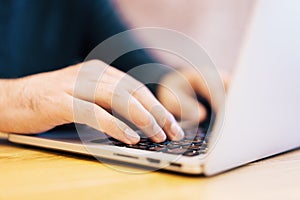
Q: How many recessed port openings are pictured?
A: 3